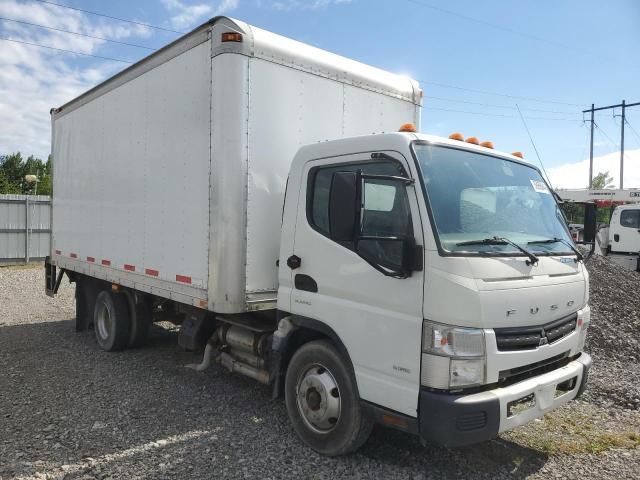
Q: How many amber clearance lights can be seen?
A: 6